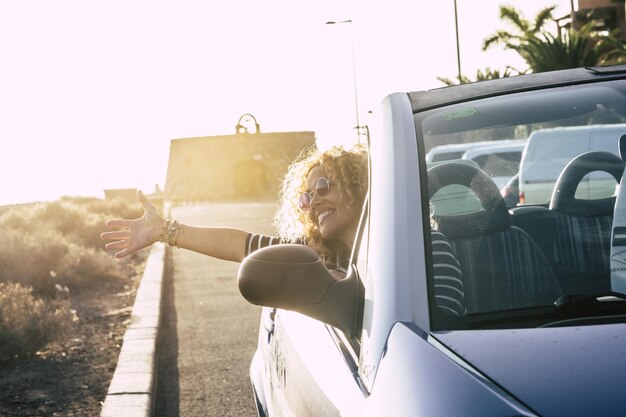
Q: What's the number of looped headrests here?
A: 2